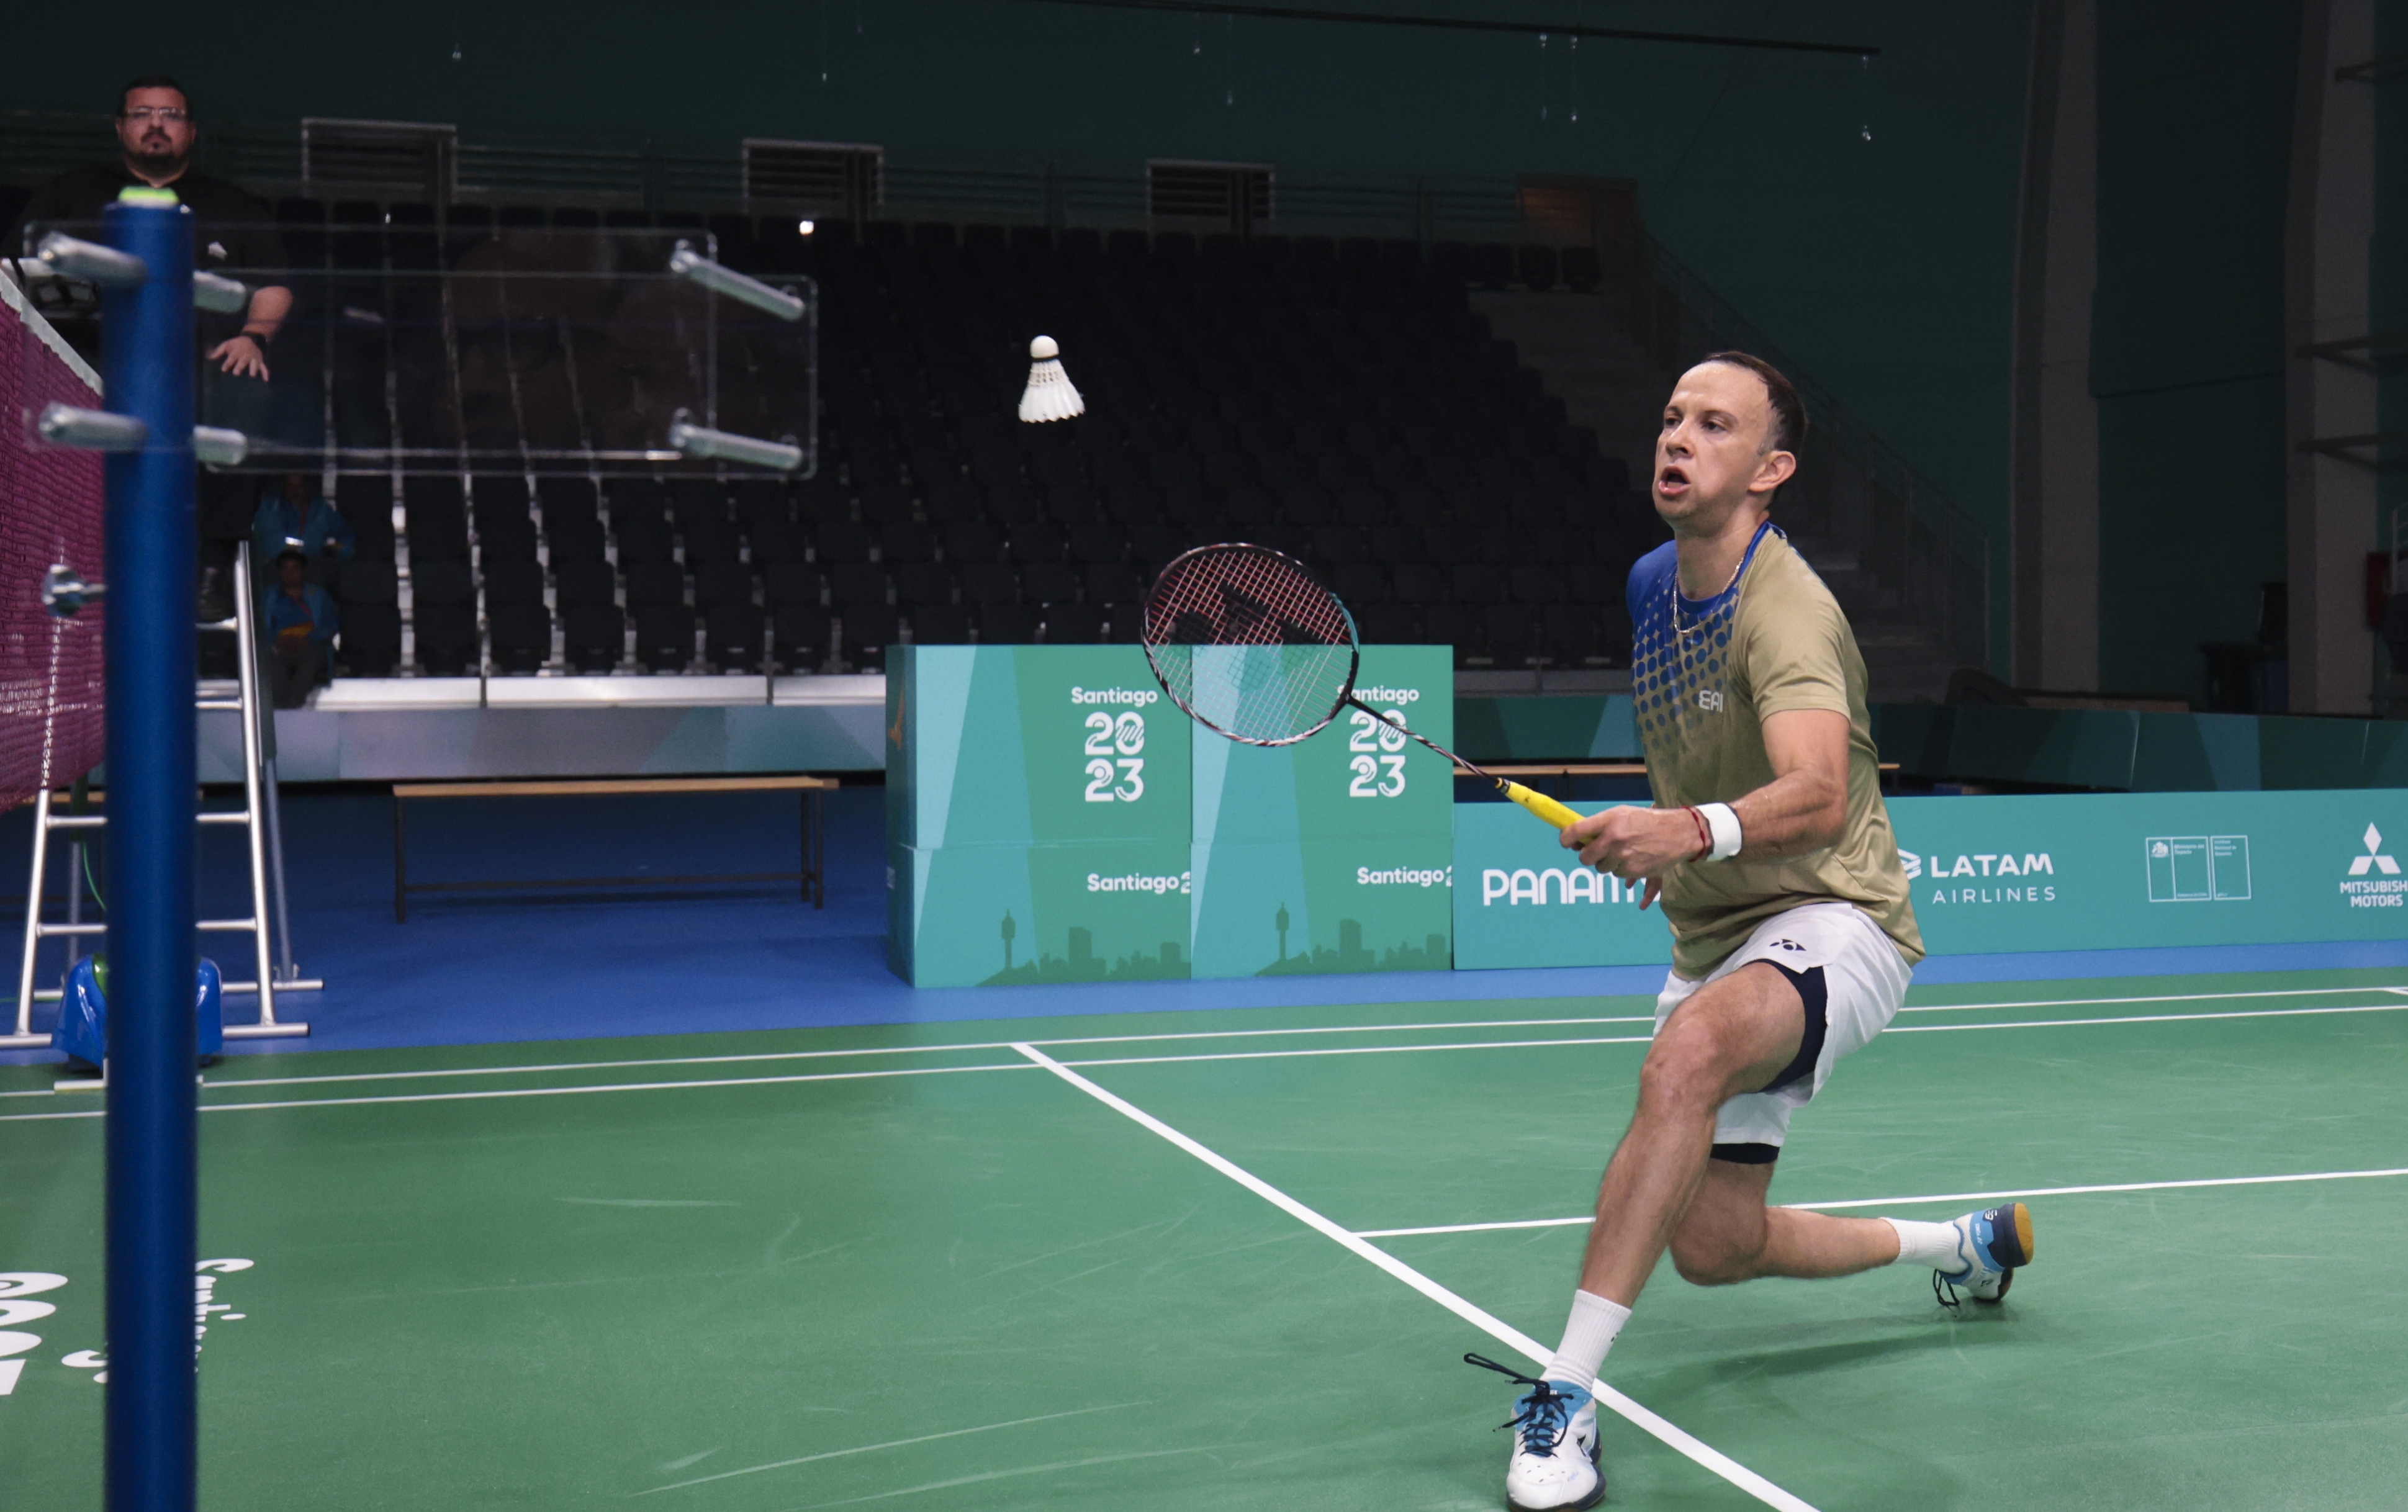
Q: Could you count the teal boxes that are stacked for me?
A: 4